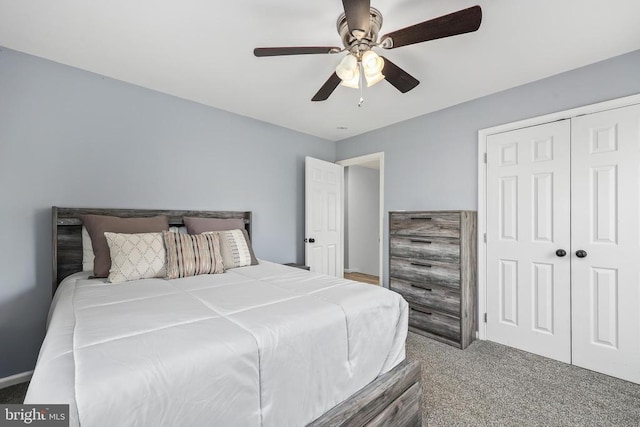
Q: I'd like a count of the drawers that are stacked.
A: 5